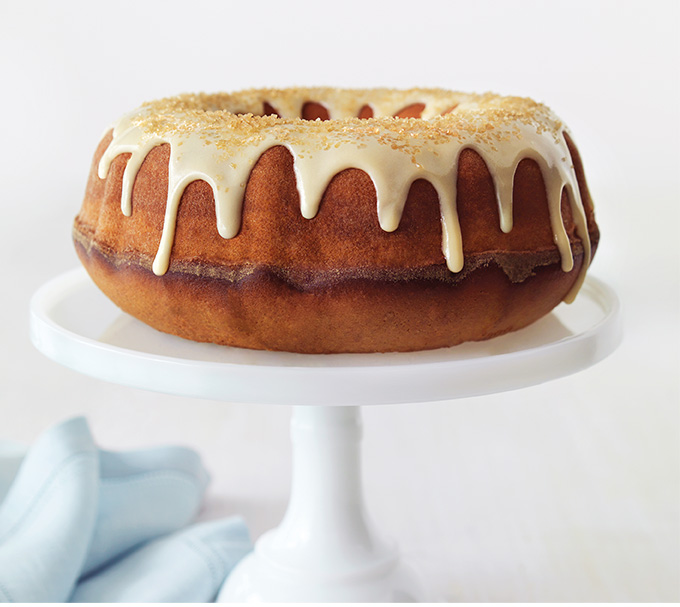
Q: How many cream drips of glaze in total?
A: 10